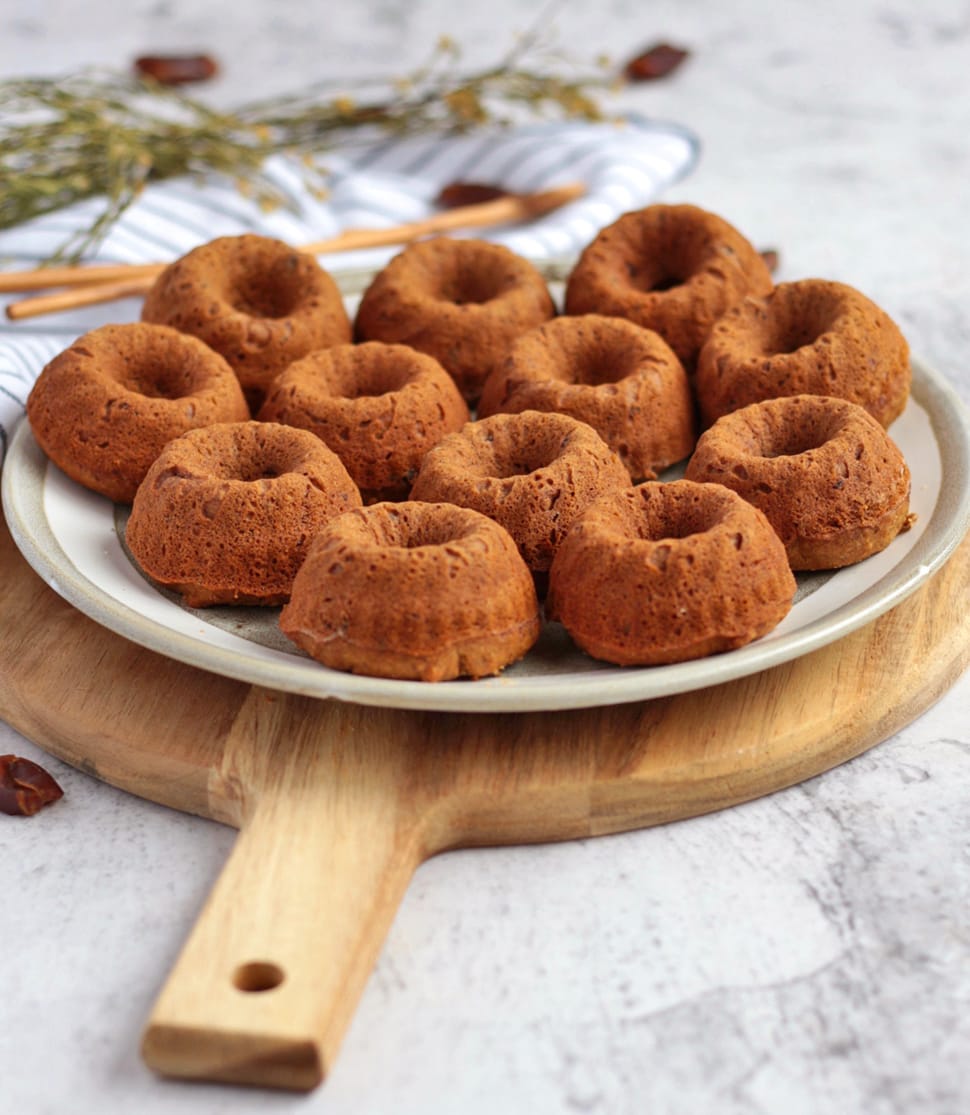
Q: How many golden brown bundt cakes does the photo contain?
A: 12